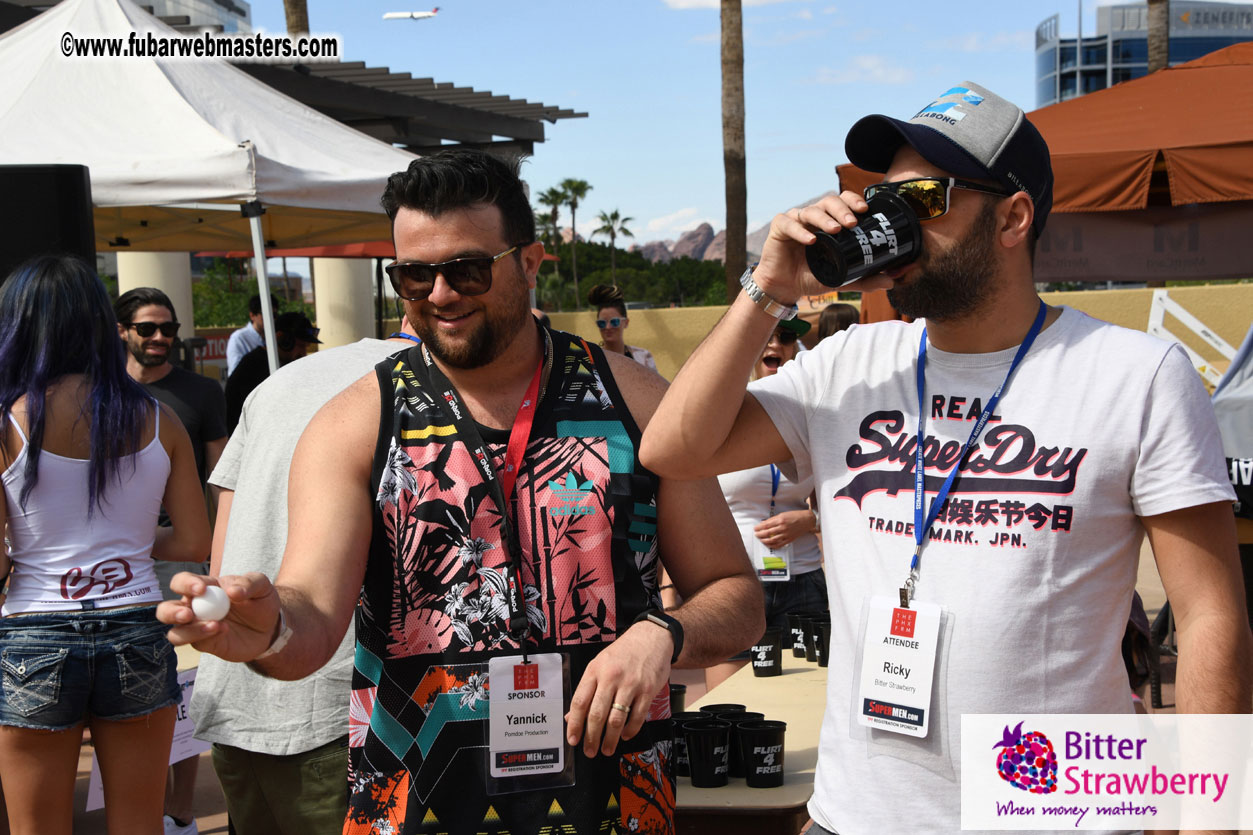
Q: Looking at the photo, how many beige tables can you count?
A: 2